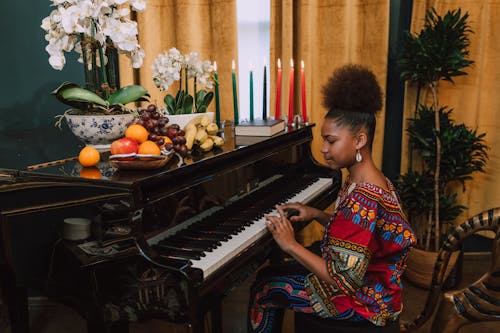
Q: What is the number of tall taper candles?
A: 7